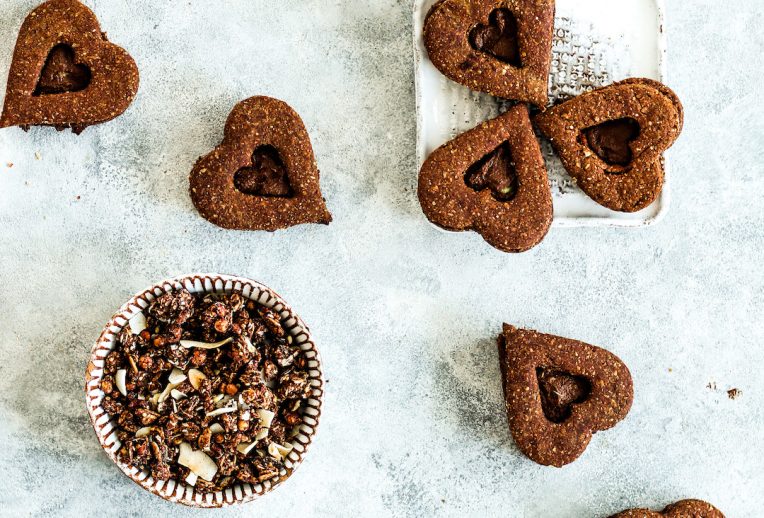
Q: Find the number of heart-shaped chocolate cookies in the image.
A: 7